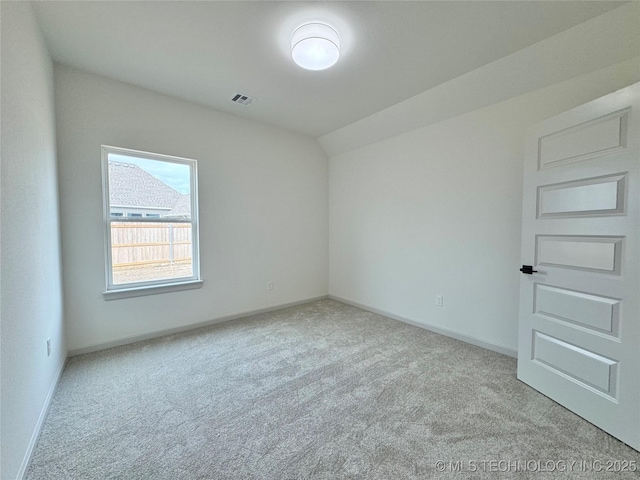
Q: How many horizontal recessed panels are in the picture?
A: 5